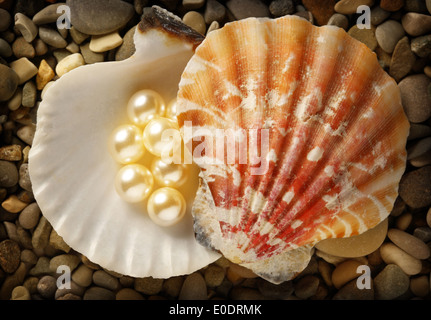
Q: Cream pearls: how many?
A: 7